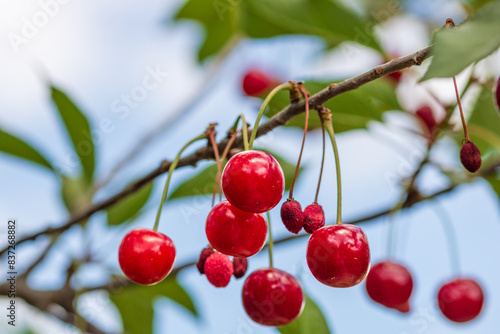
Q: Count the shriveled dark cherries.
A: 6